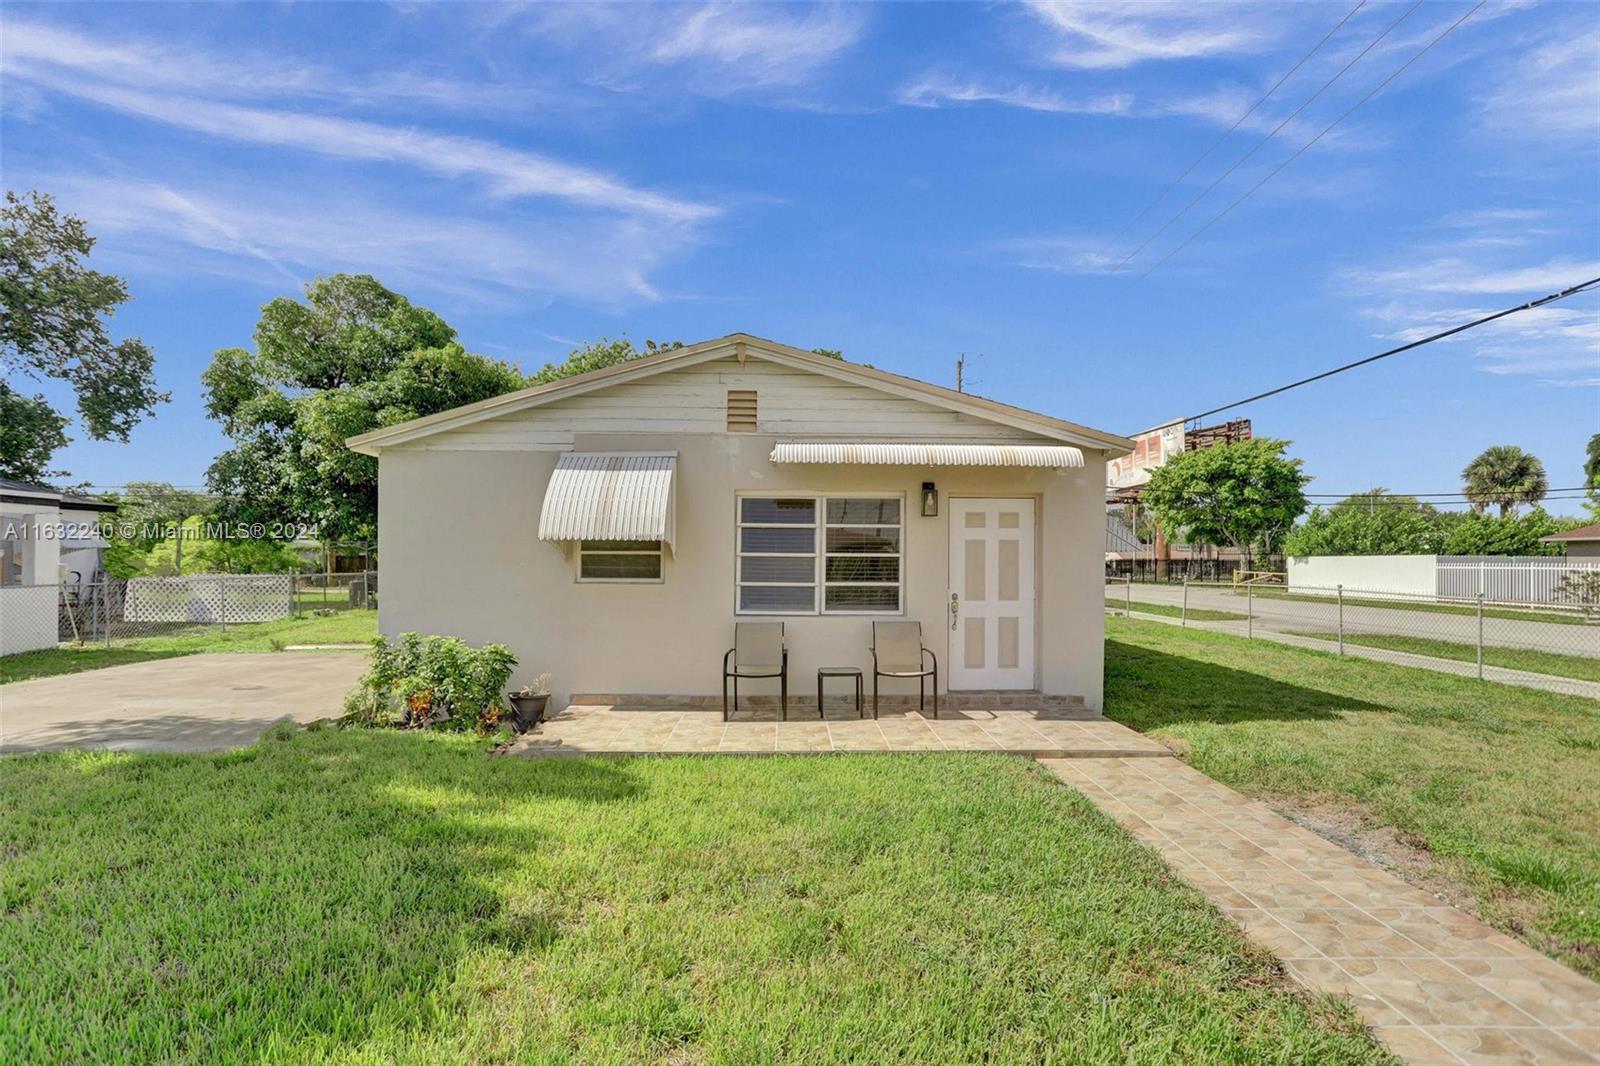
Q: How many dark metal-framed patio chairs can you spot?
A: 2